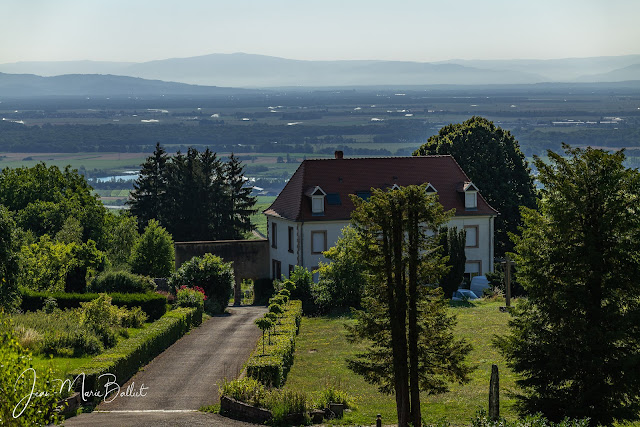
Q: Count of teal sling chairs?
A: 0